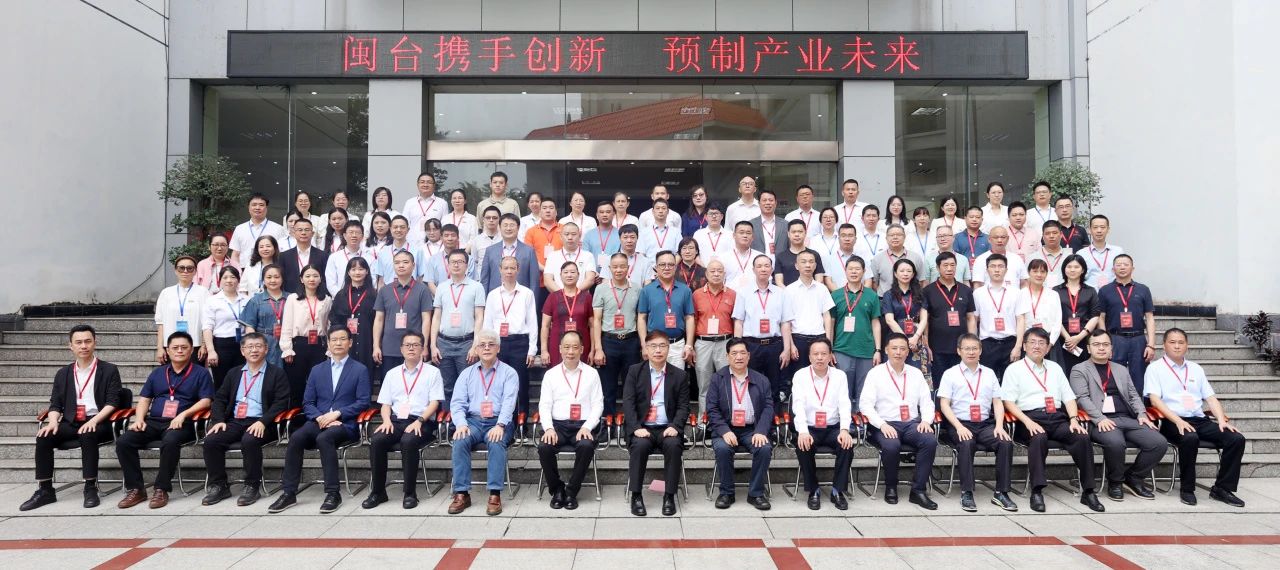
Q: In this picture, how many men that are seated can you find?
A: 15